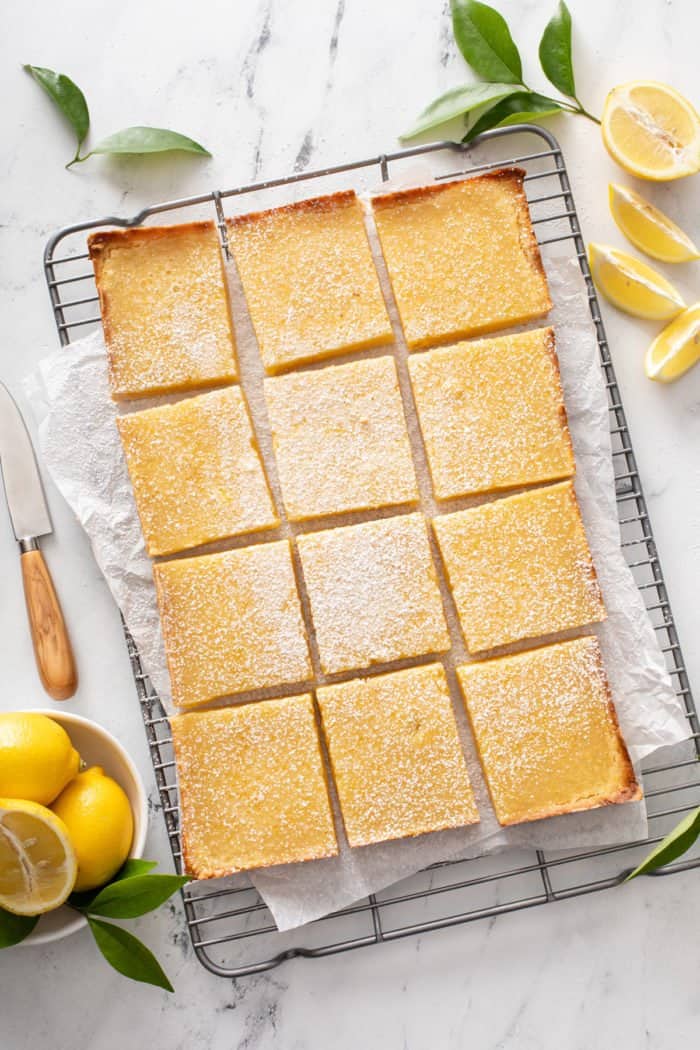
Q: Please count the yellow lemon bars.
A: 12